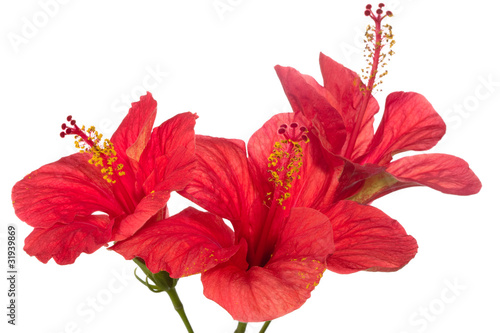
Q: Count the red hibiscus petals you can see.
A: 15